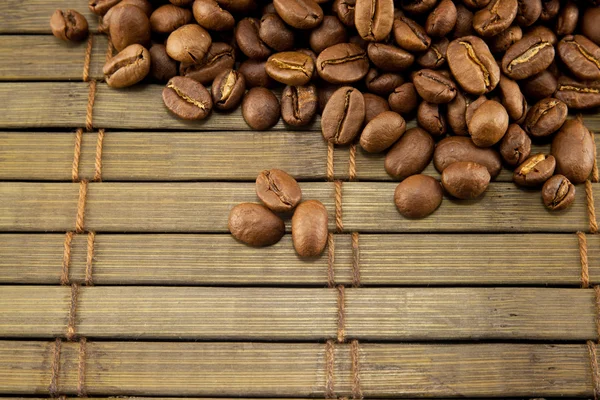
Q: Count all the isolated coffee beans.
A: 3